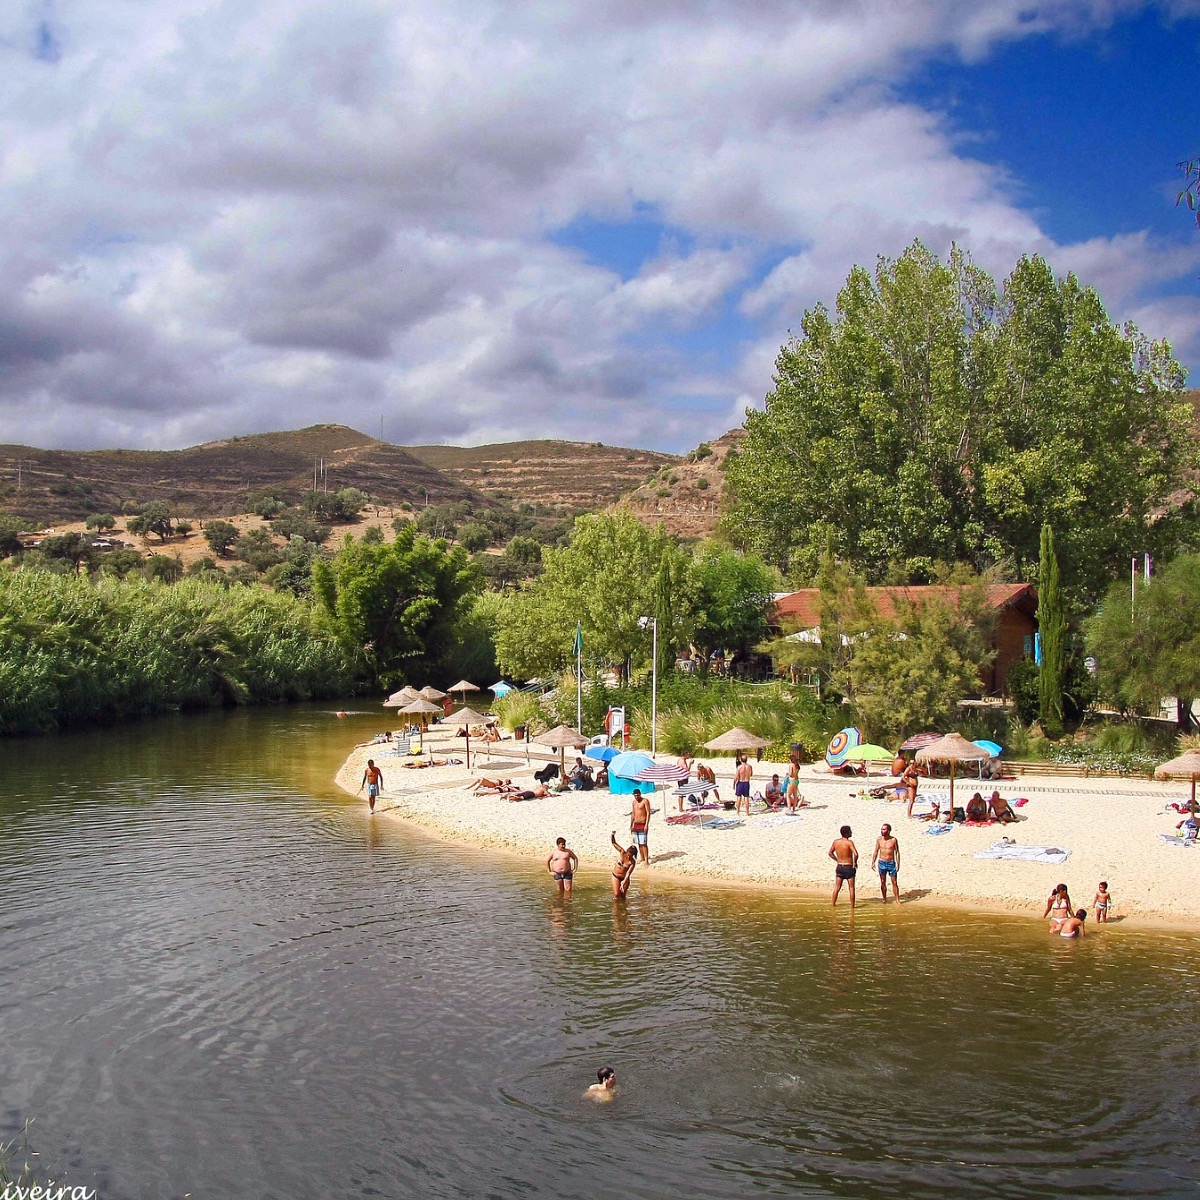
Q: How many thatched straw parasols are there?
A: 10